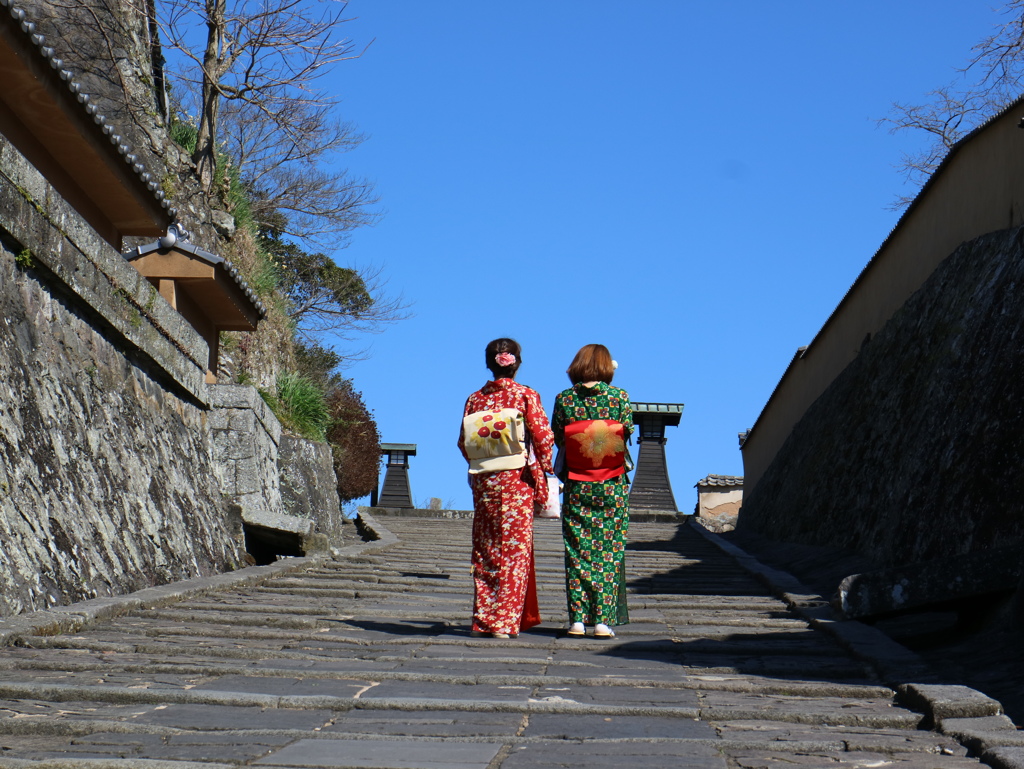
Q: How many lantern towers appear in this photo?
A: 2